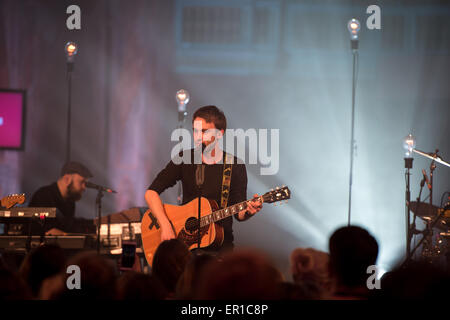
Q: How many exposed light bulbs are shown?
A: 4